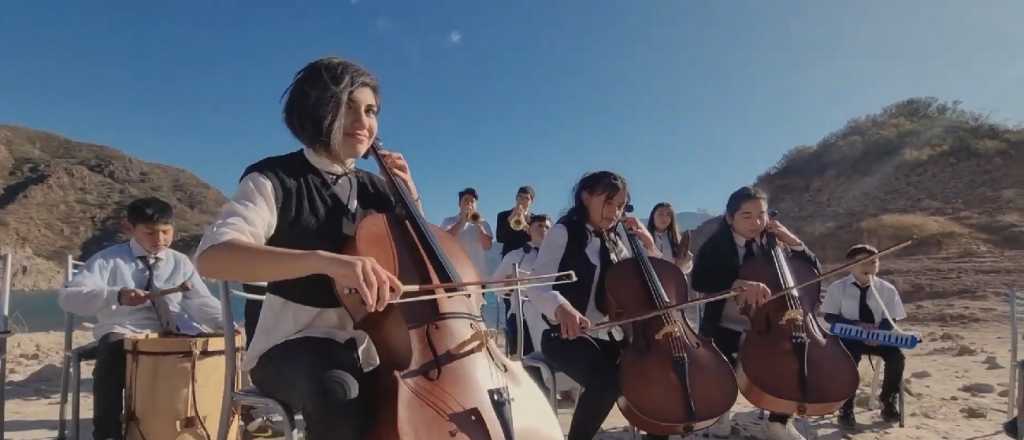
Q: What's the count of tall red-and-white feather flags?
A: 0